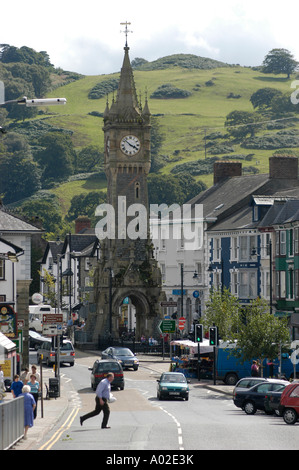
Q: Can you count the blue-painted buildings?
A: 1